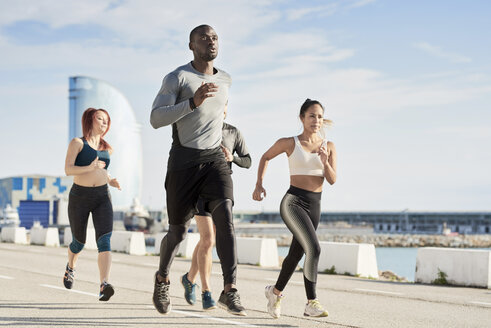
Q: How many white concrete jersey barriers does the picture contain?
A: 8